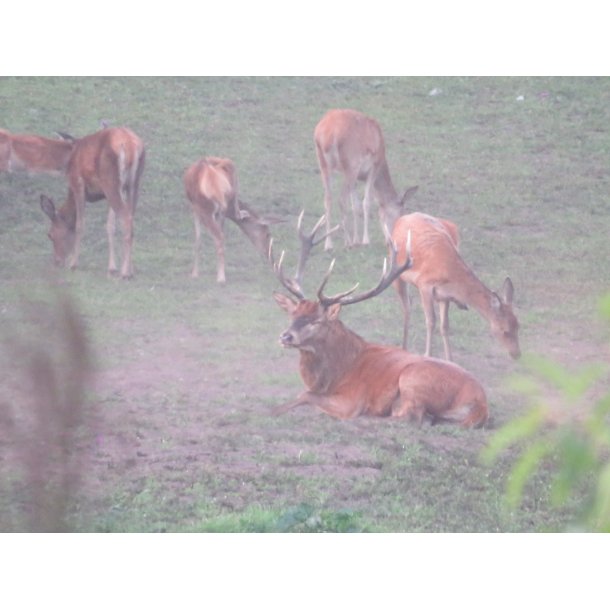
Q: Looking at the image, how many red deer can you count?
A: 6